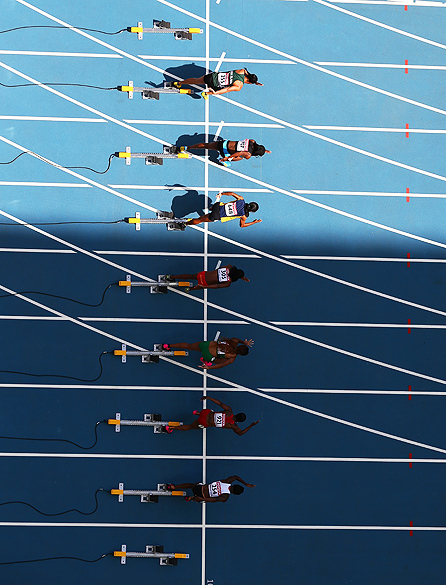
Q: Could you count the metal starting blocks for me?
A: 9